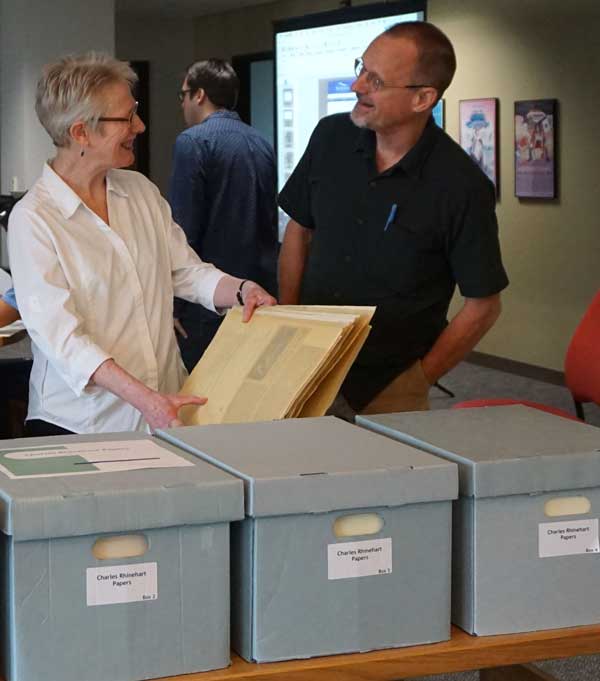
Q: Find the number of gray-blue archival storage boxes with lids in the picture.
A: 3